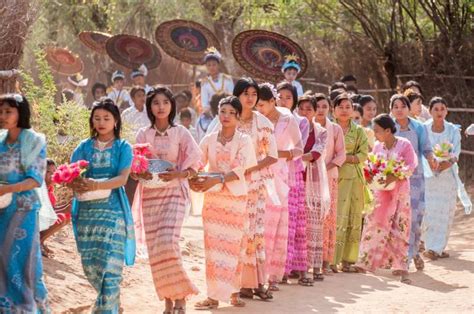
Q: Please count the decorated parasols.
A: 5